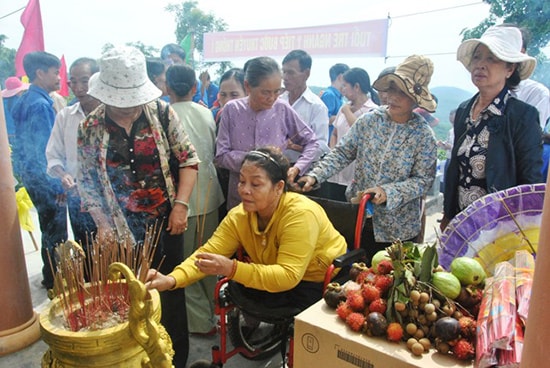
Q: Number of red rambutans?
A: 11